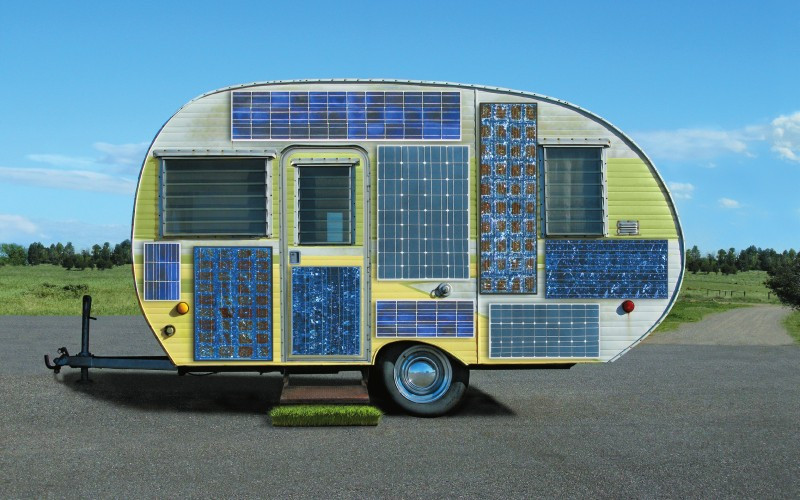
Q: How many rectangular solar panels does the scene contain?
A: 9